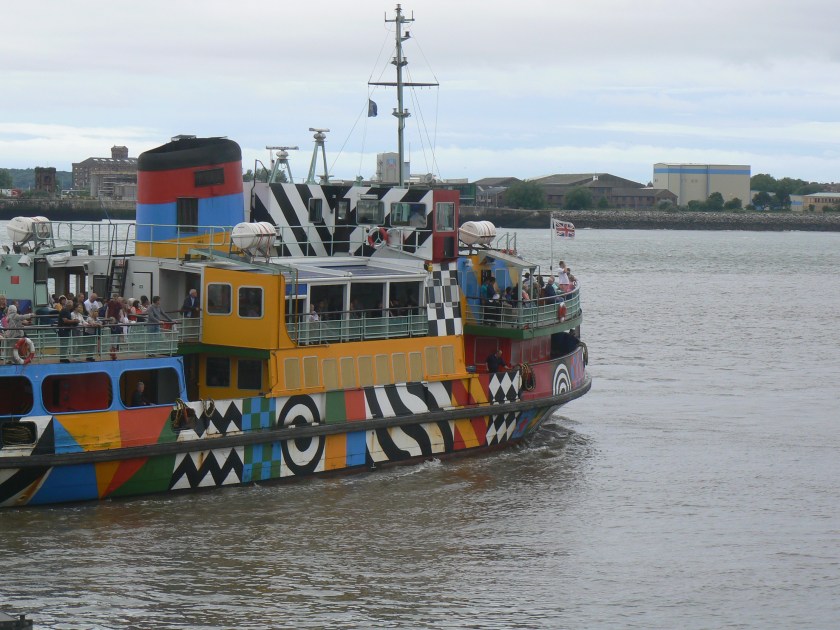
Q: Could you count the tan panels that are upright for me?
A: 10